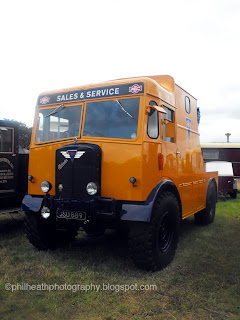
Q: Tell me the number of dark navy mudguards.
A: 2